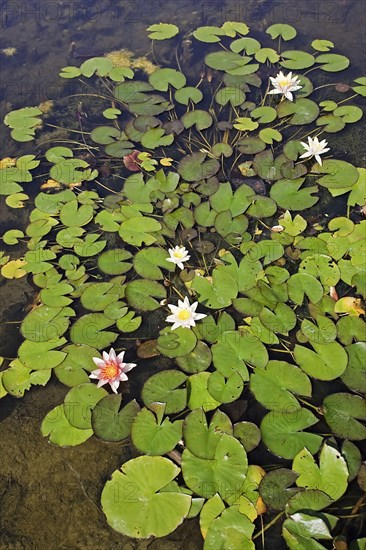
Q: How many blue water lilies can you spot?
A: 0